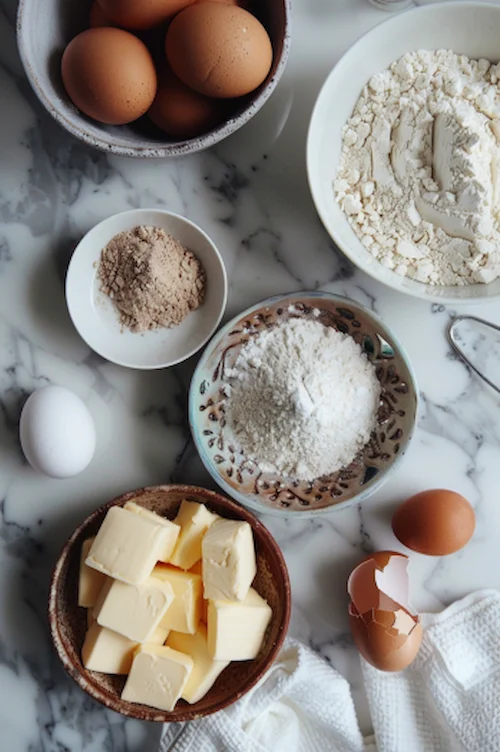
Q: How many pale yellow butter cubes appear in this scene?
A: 11